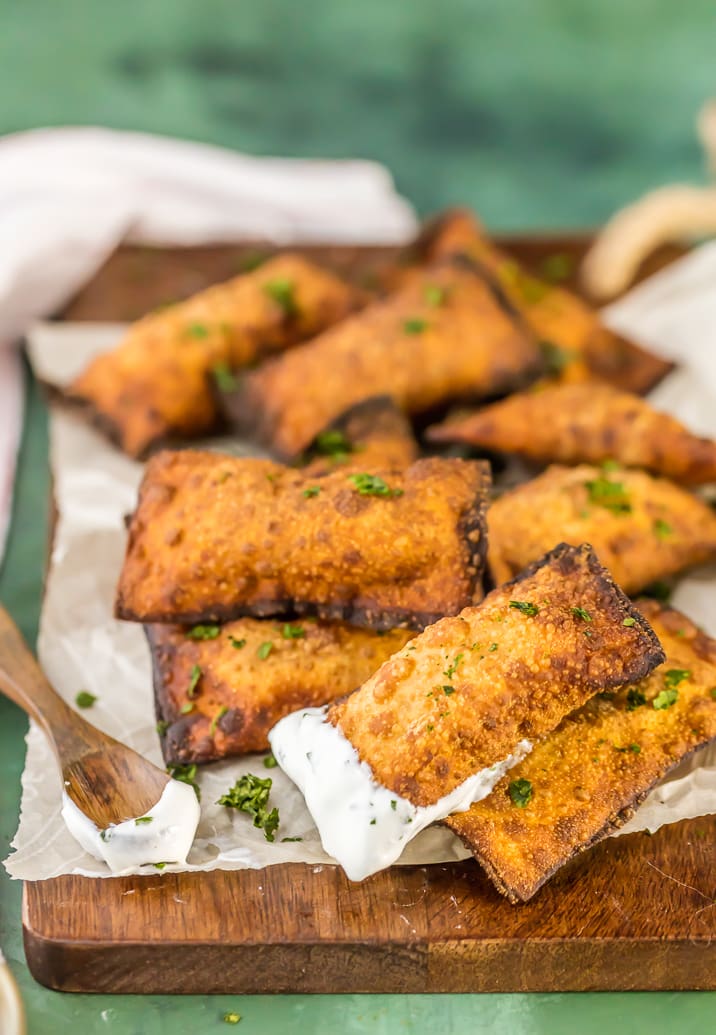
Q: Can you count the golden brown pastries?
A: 10